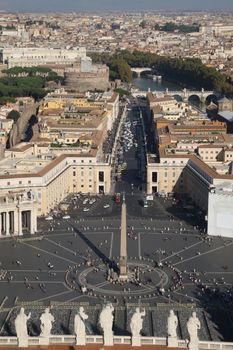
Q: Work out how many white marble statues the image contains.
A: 7